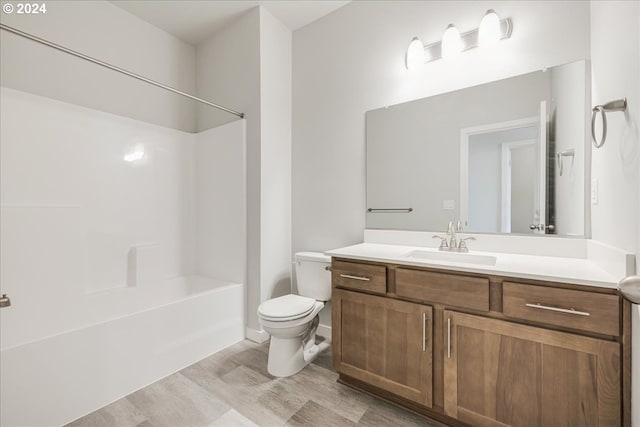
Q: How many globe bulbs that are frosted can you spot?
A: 3